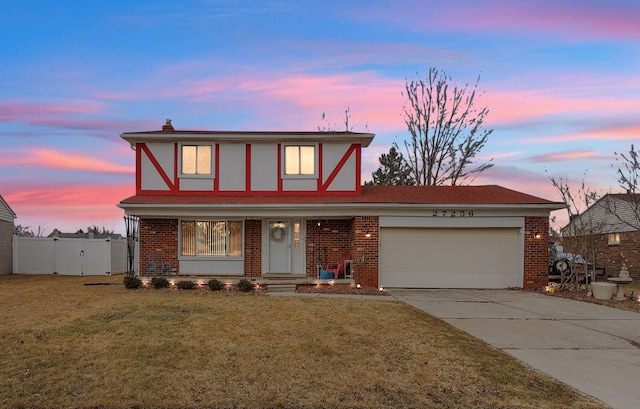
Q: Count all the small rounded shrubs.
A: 5